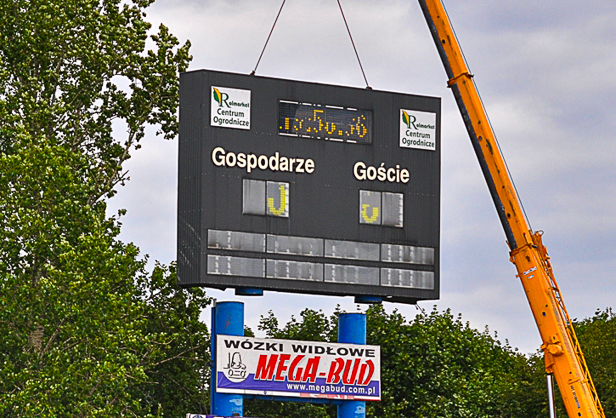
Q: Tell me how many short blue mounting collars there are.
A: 2